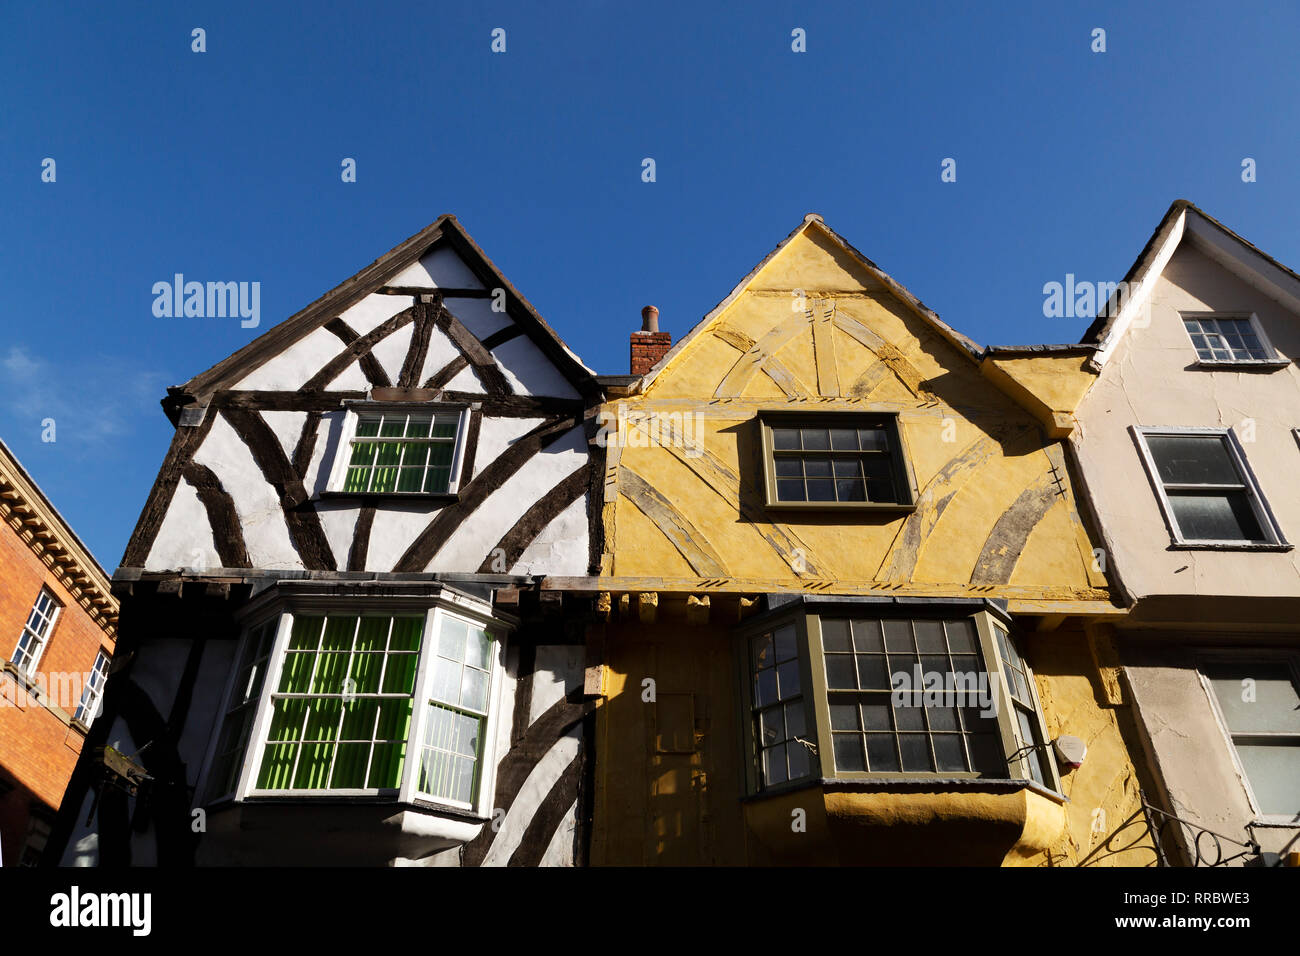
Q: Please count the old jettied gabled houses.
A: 3